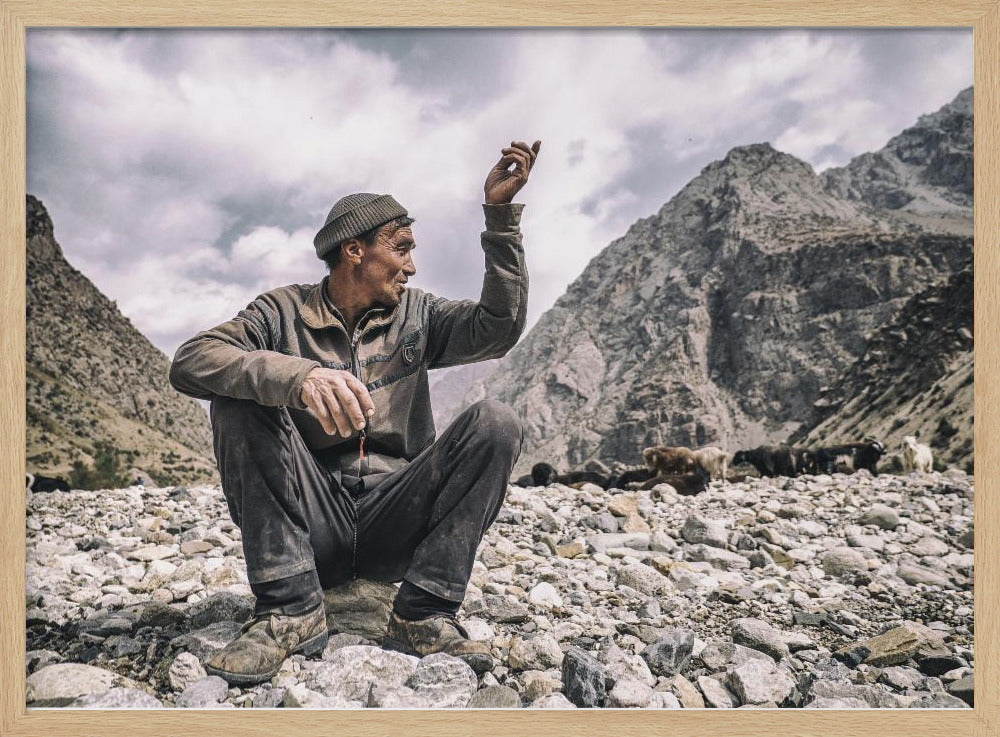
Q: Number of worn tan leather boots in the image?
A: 2